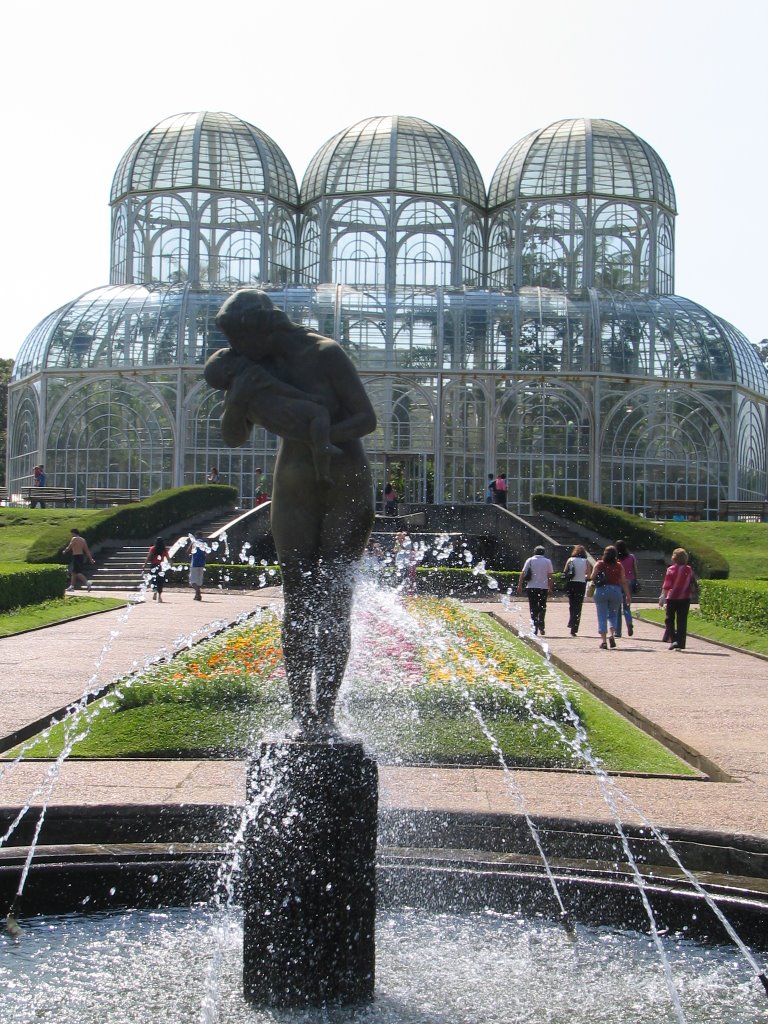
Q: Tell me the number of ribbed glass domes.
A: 3